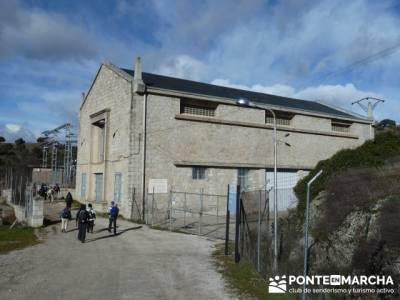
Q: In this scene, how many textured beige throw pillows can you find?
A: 0